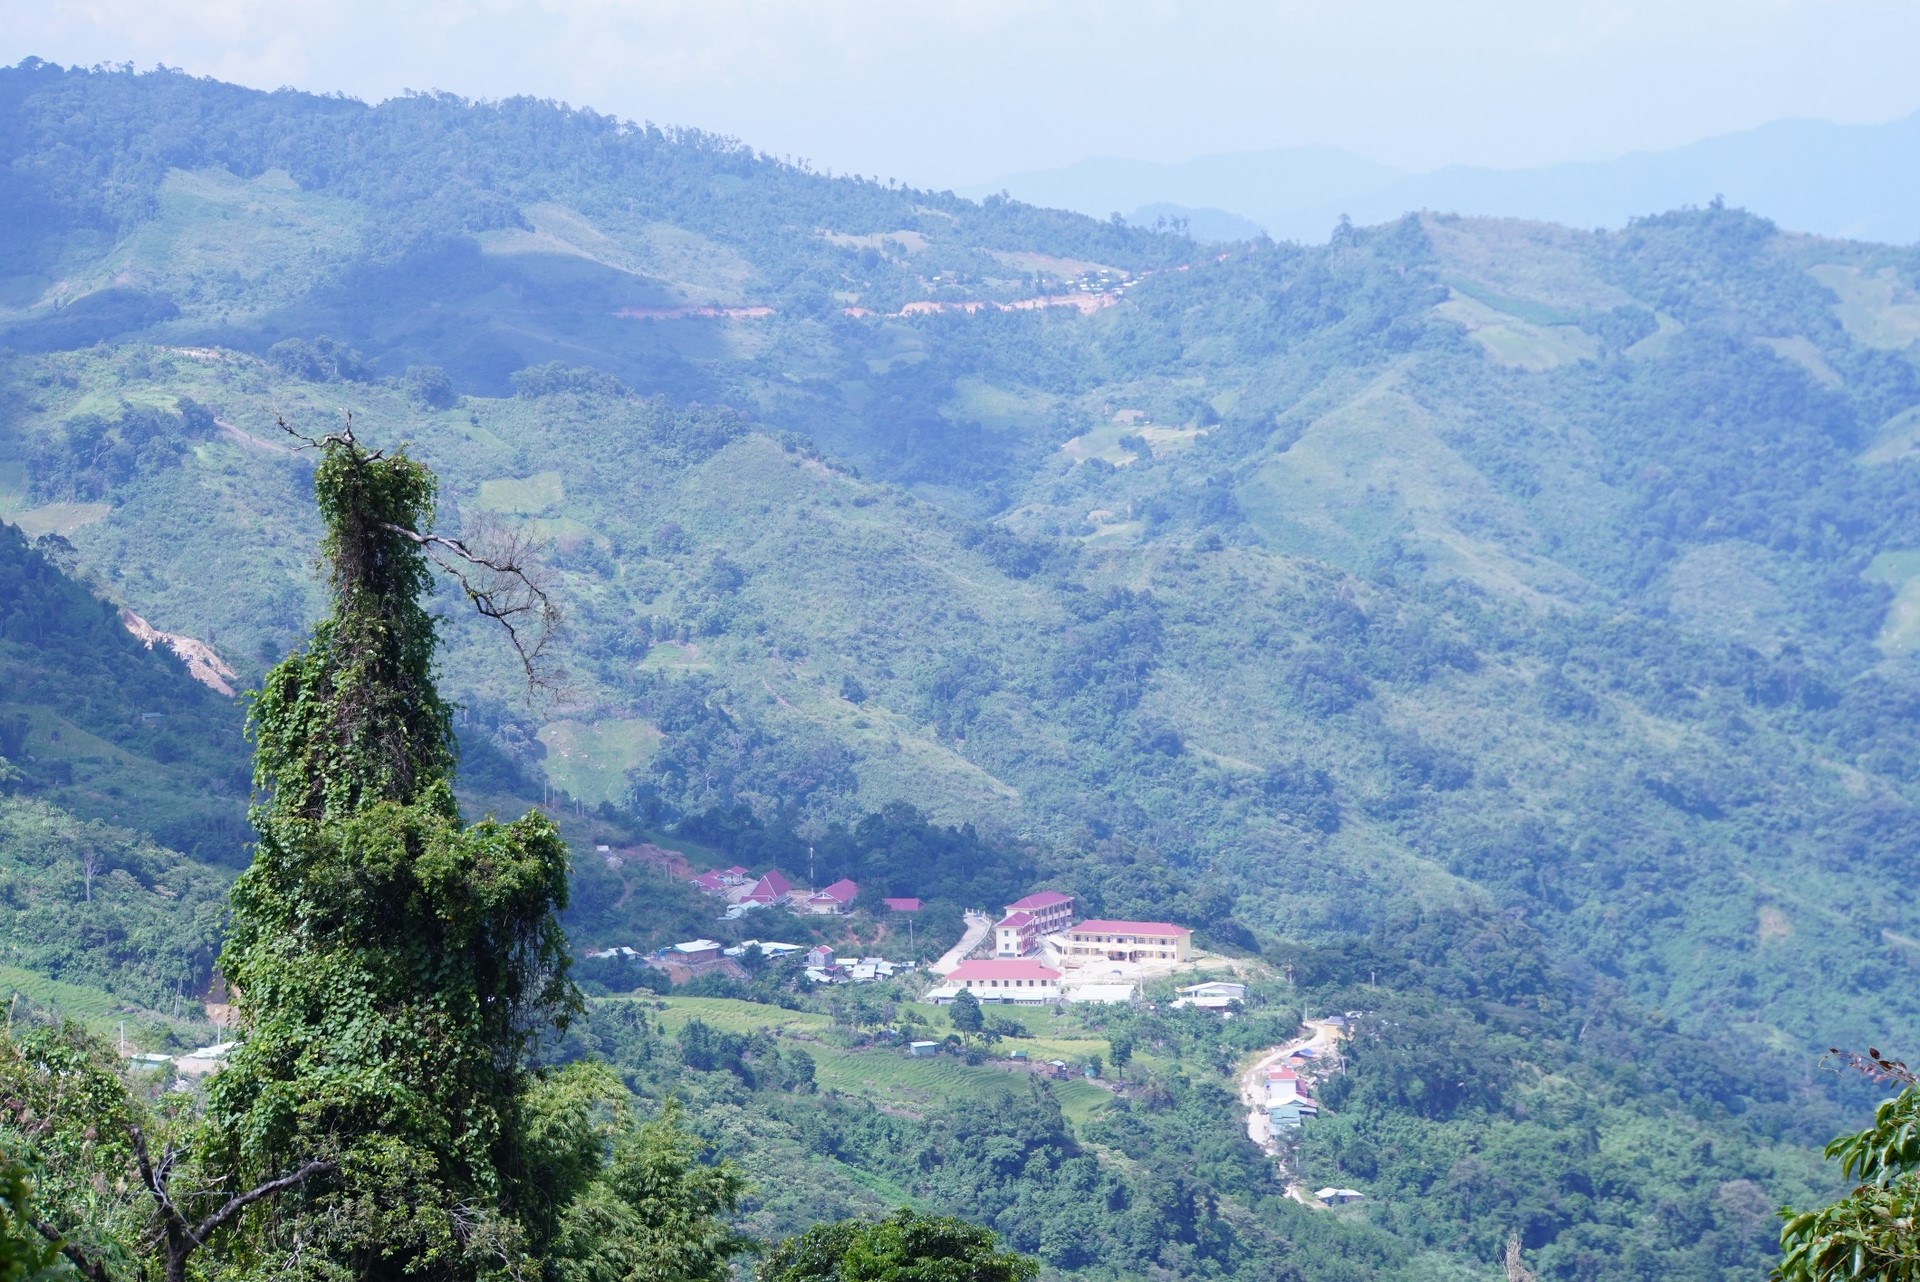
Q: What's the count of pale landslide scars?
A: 1